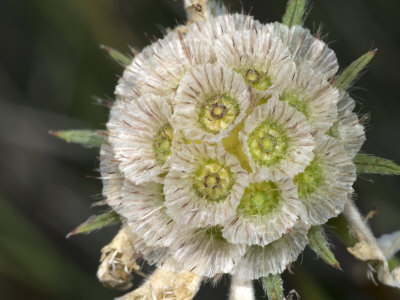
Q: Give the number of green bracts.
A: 8